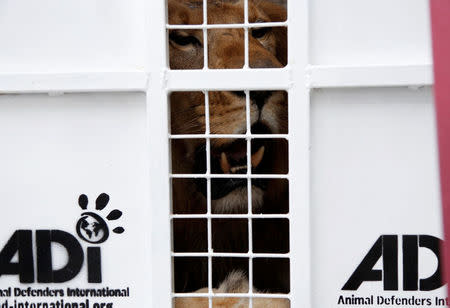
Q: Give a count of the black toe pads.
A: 4